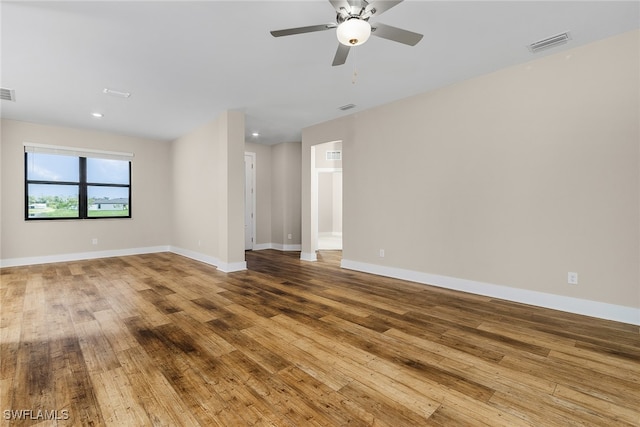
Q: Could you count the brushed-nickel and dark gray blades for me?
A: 5